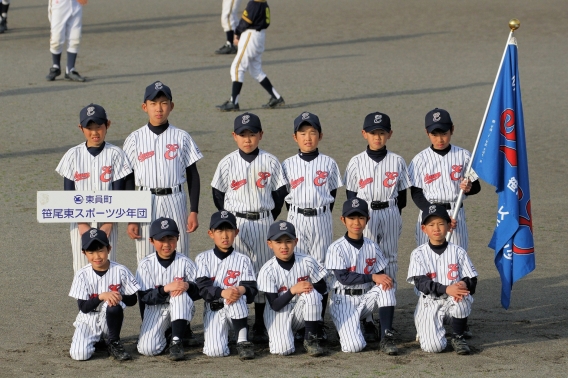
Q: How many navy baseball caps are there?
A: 12